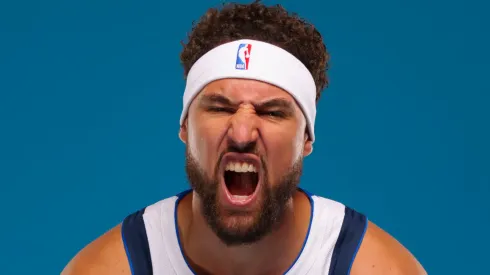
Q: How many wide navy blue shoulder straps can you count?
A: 2